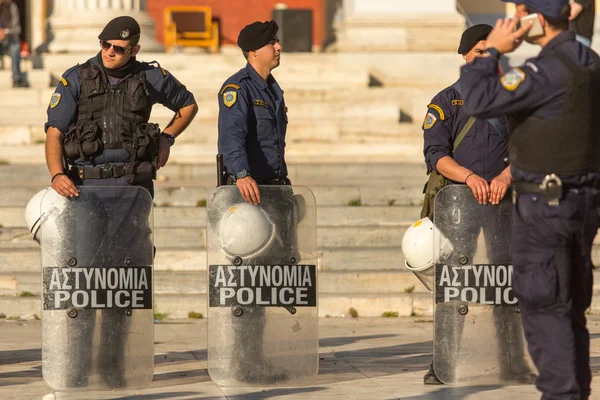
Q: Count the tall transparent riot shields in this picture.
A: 3